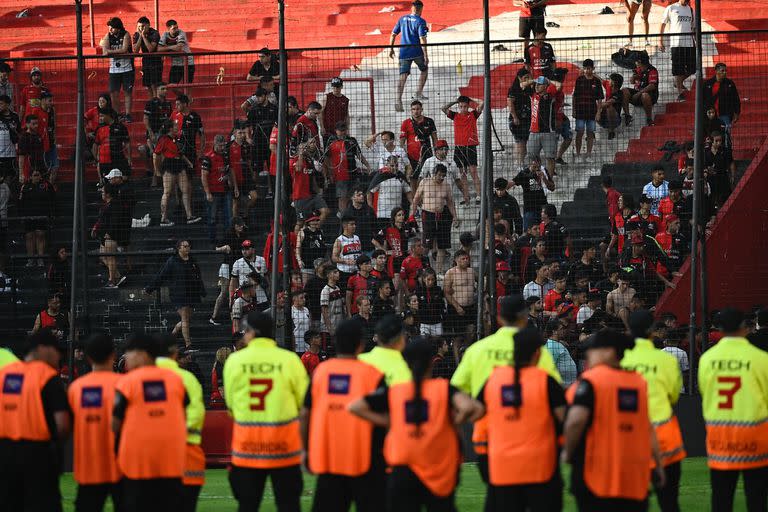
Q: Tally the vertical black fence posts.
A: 4